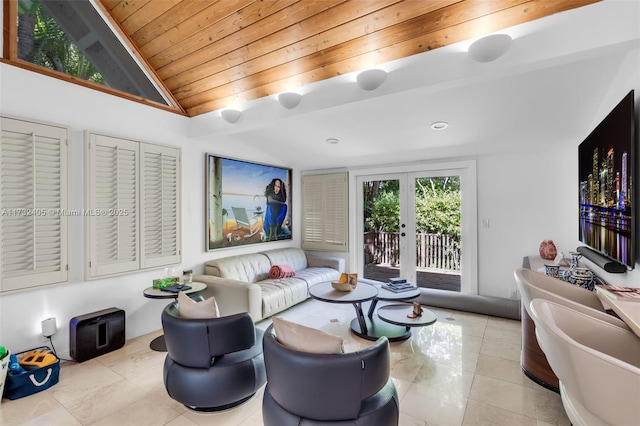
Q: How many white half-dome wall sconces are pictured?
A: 4